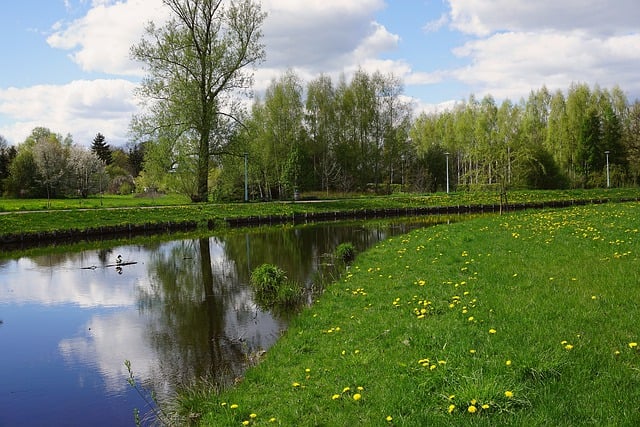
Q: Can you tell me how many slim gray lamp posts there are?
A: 3